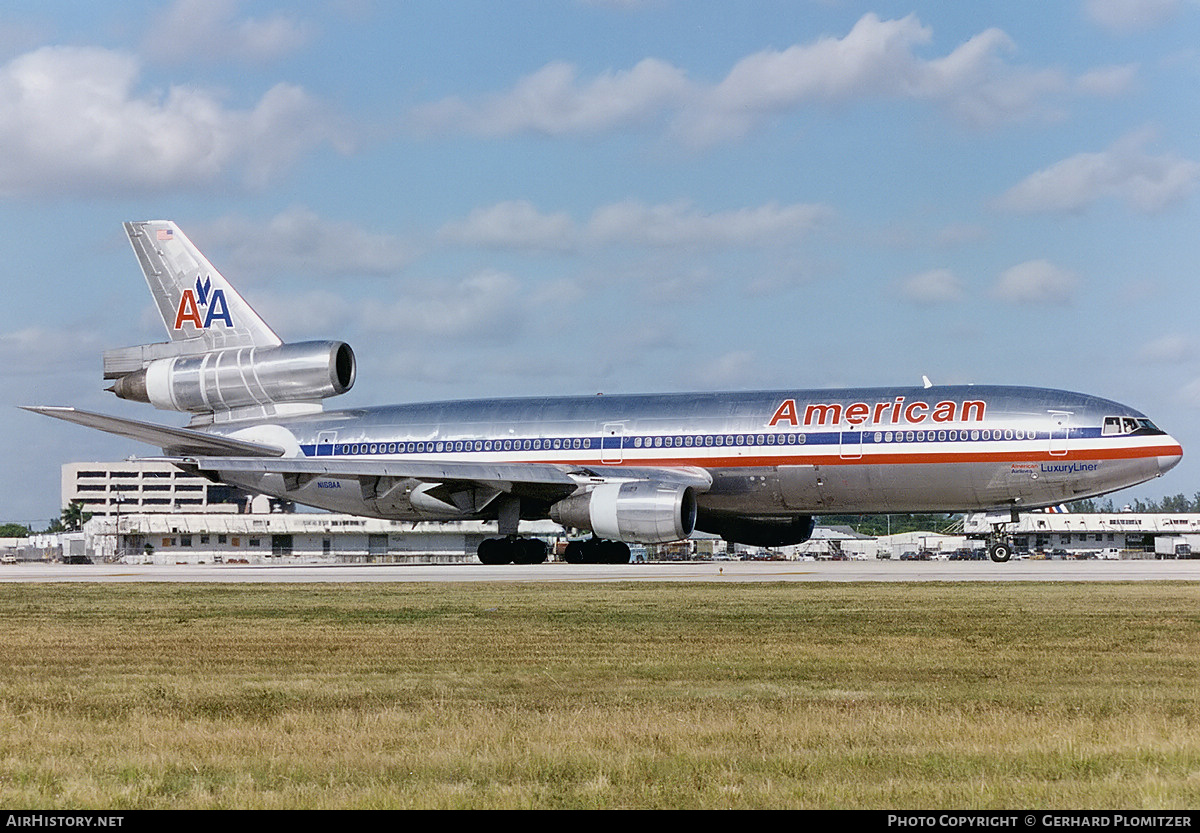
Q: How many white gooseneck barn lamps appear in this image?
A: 0